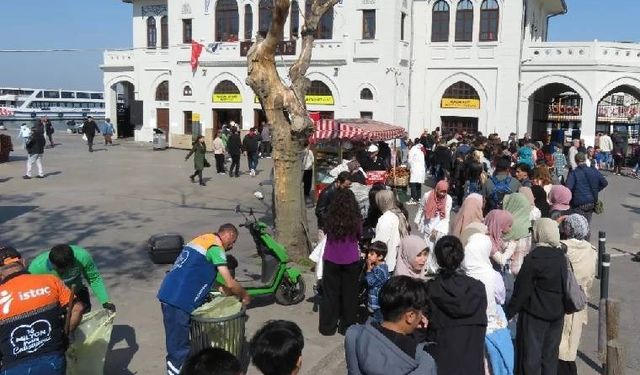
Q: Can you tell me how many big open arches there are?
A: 3